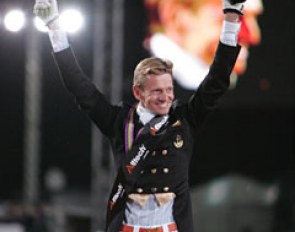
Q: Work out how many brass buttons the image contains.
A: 8